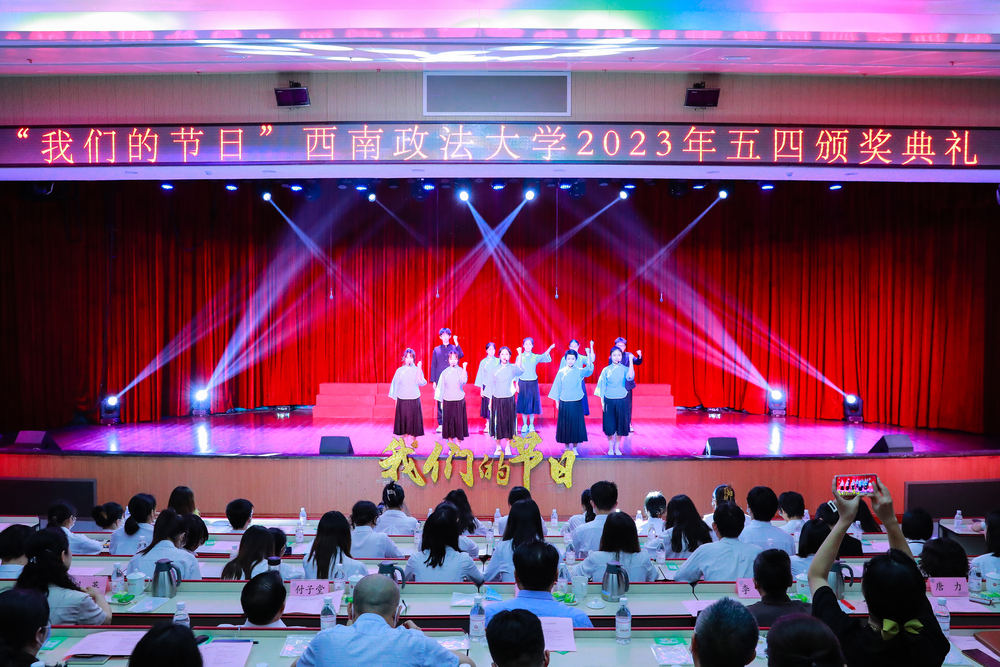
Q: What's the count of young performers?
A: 10